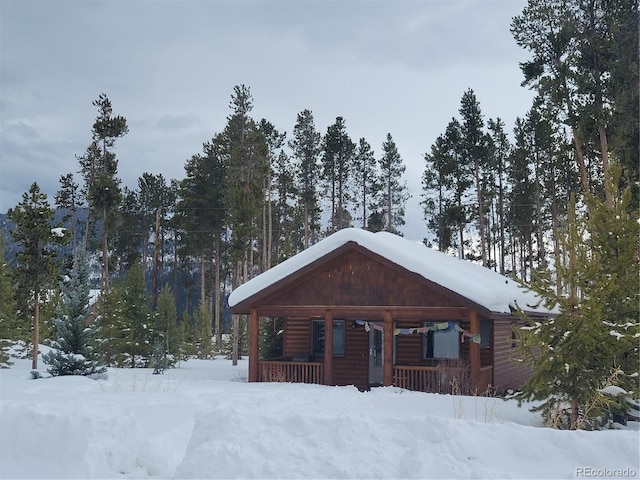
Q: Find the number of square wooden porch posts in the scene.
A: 4